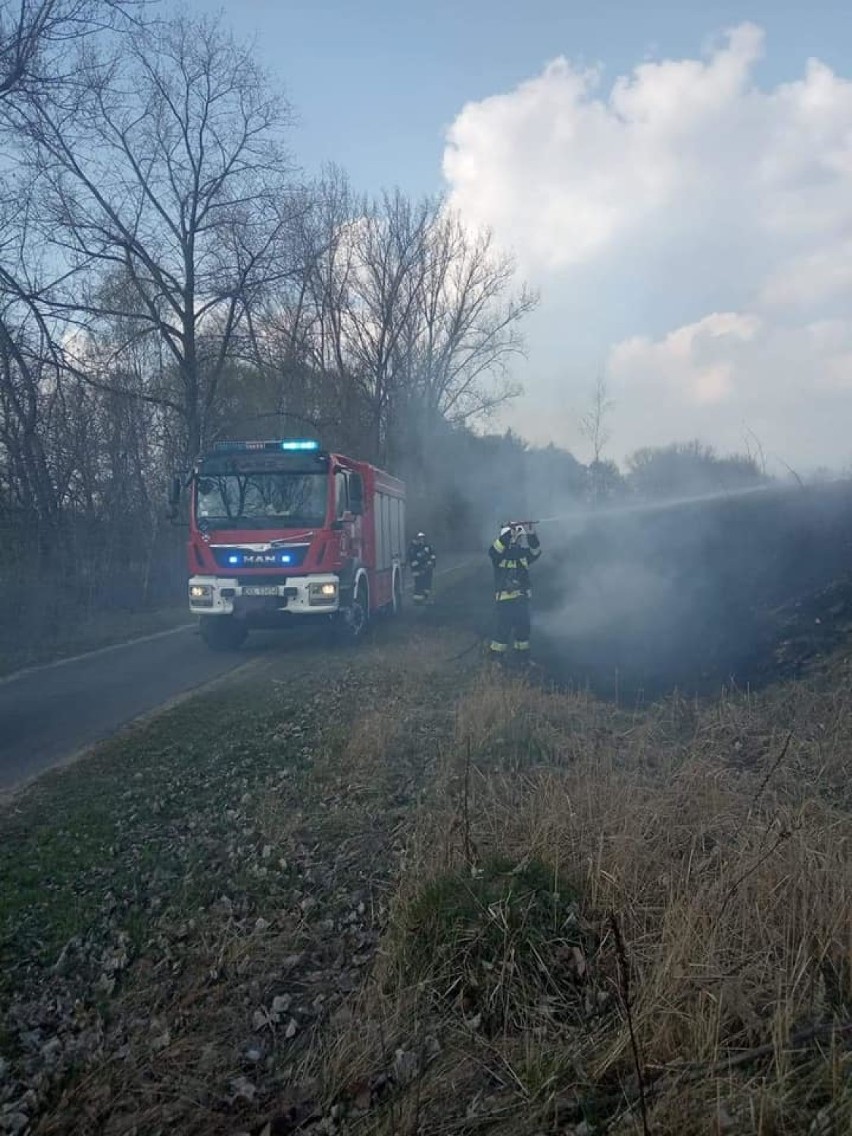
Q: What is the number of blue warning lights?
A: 3